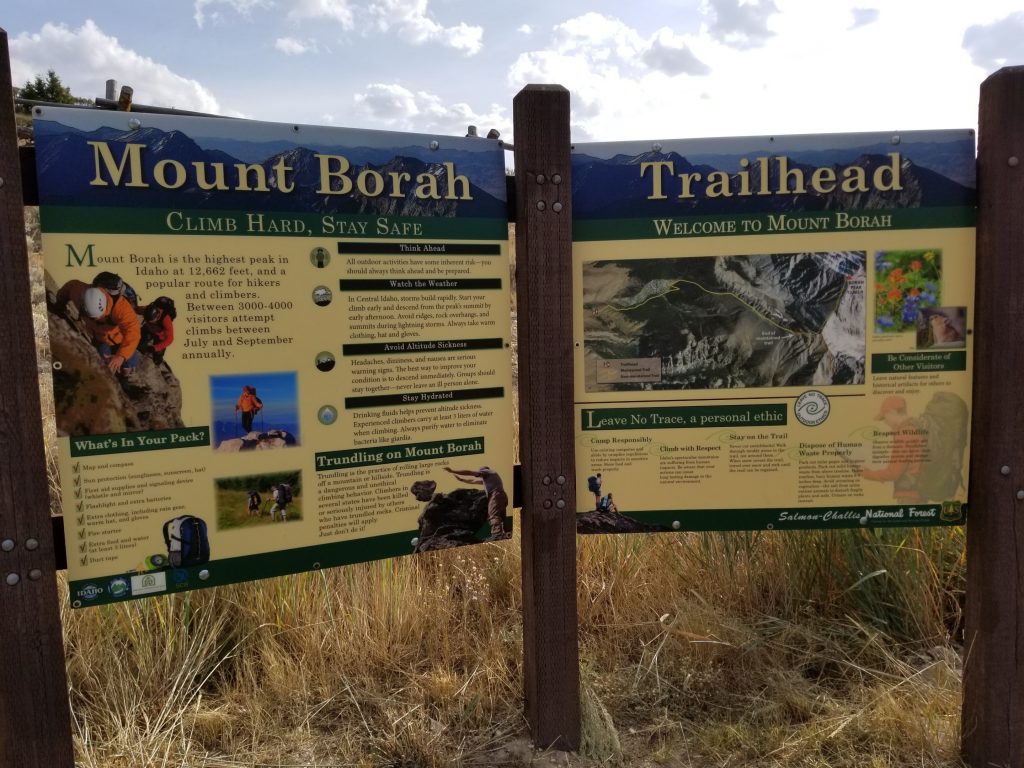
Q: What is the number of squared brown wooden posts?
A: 3